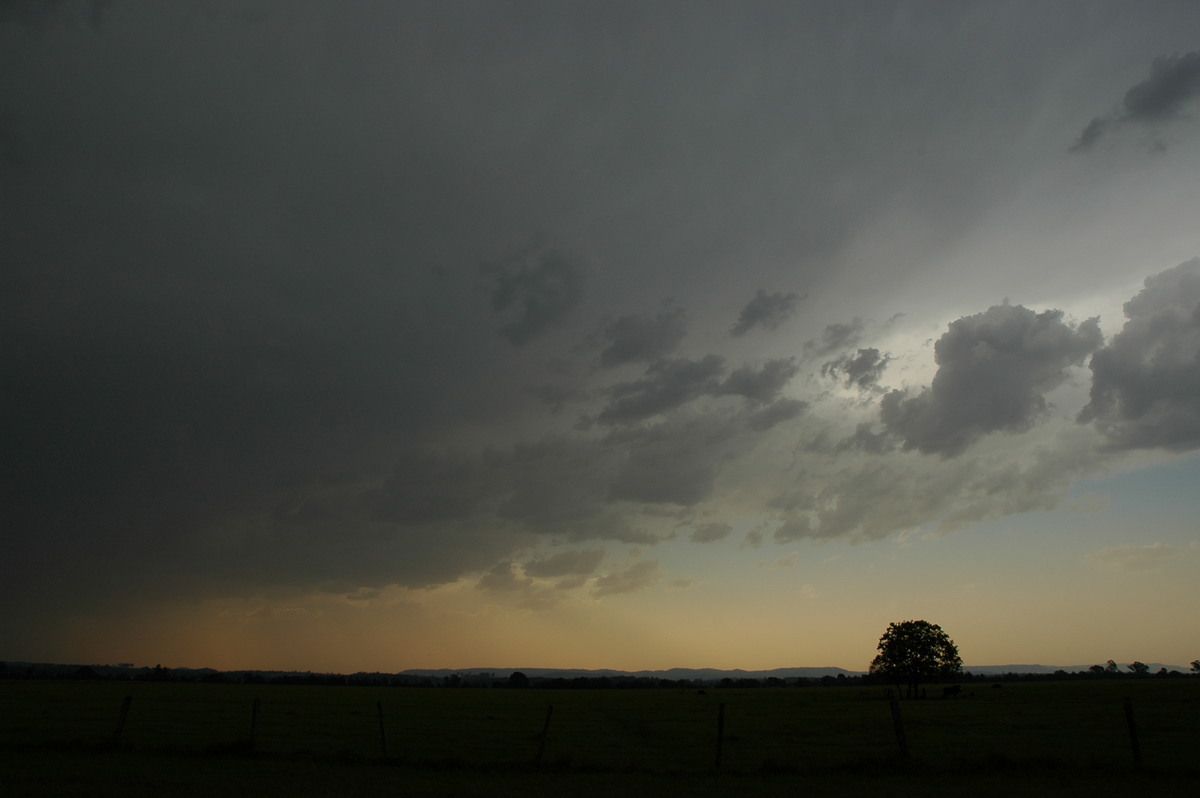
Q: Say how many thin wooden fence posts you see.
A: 7